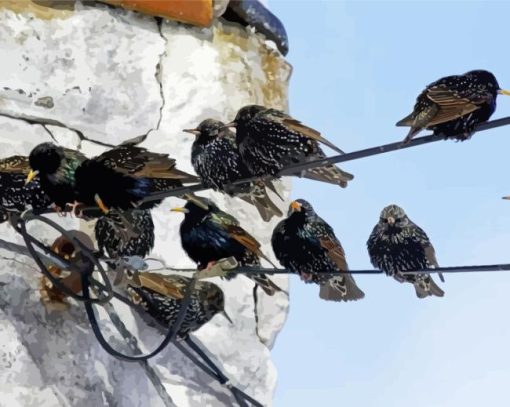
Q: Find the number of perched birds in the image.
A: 11